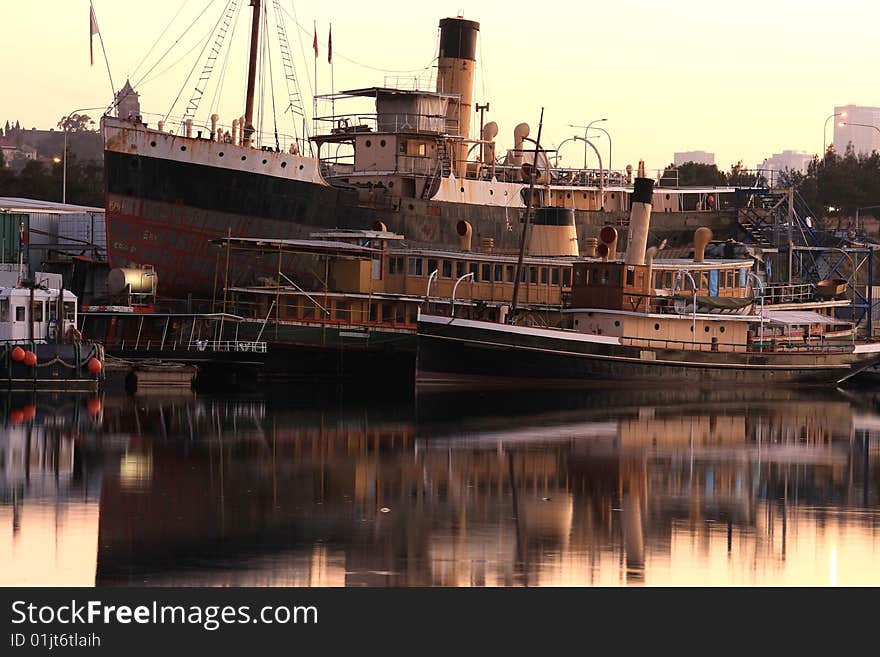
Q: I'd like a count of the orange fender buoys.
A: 3